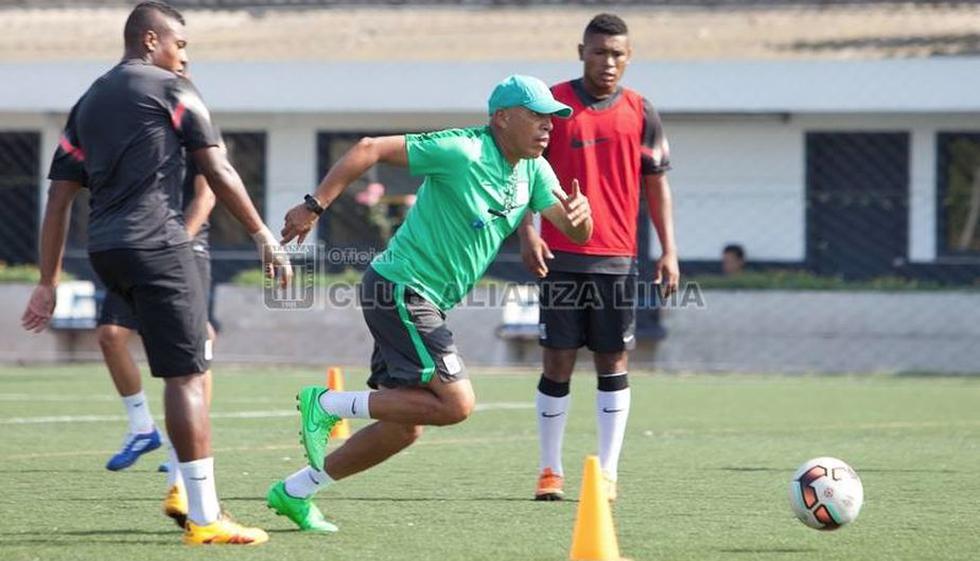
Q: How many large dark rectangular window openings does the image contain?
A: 5